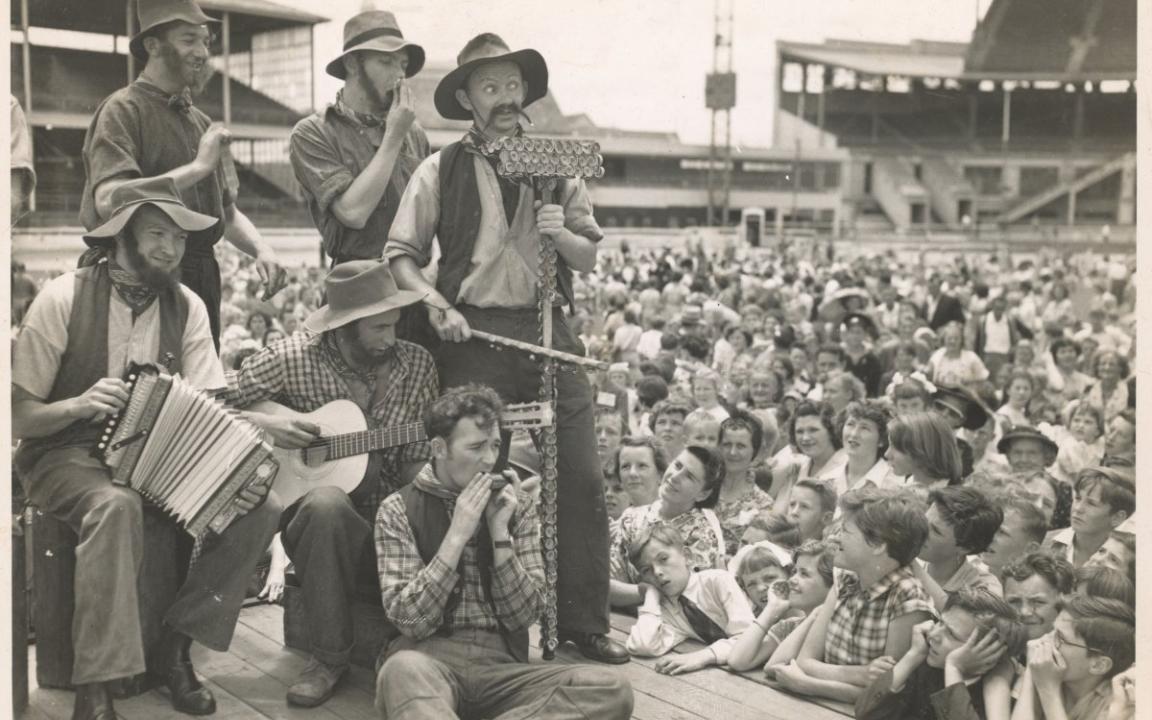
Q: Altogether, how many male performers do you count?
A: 6